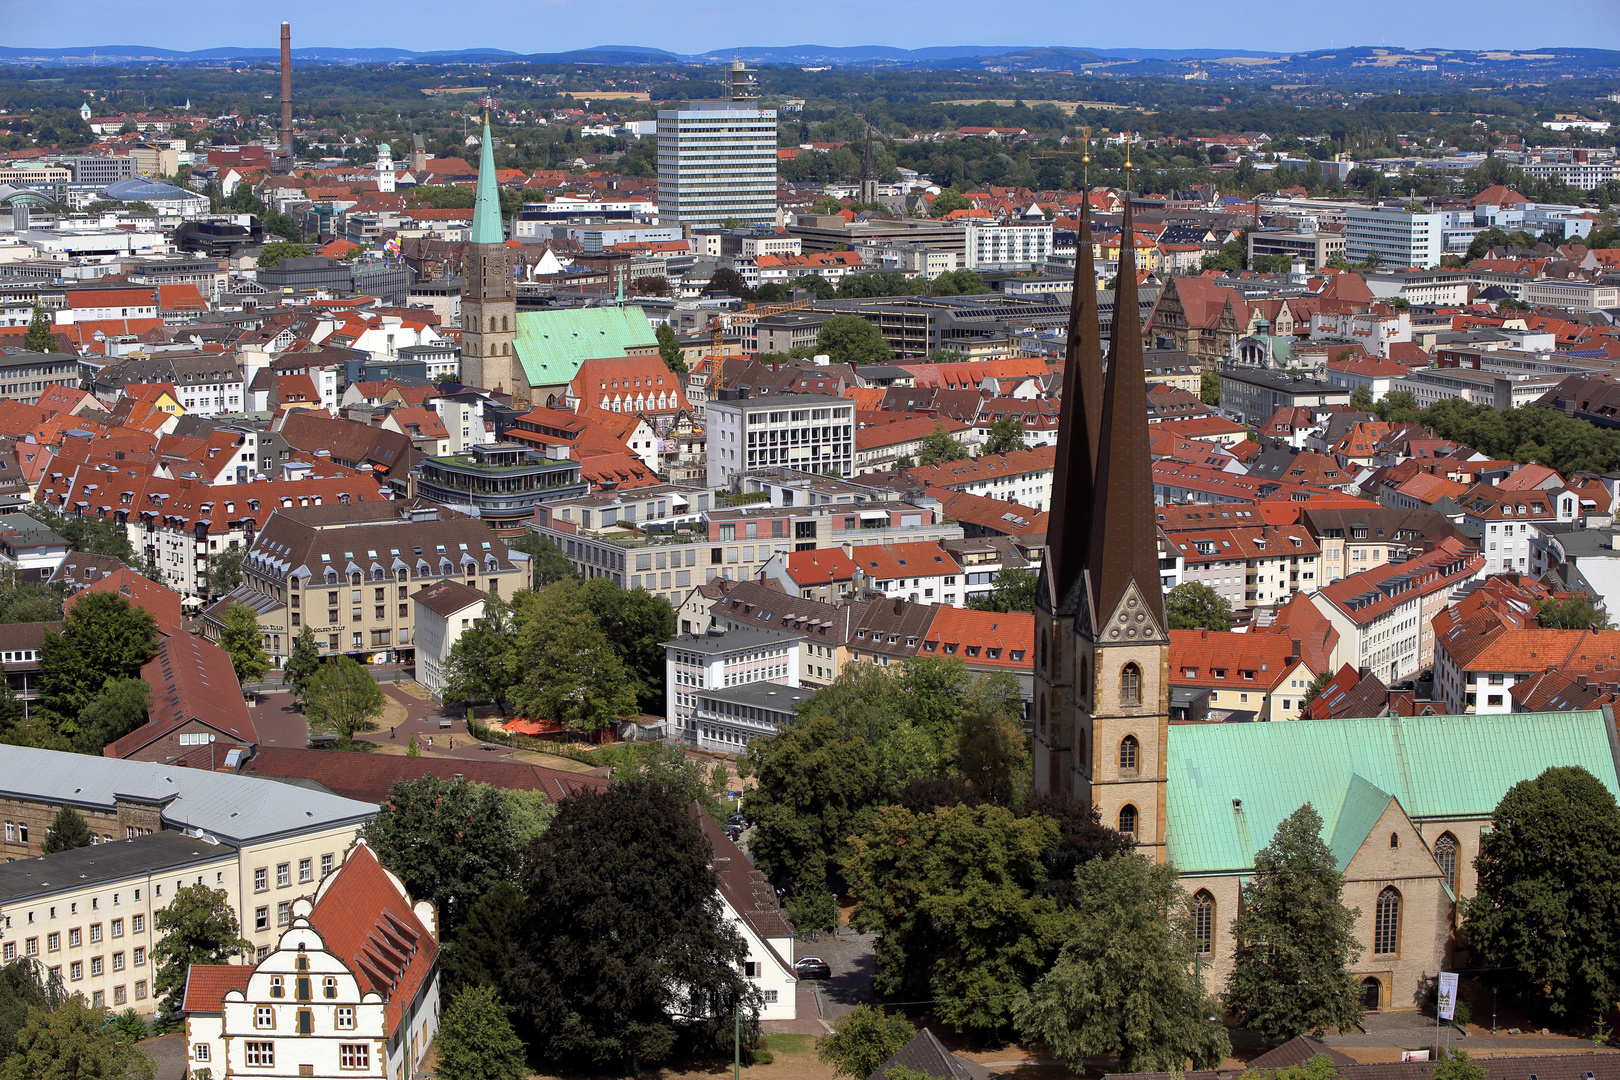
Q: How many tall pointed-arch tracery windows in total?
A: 3